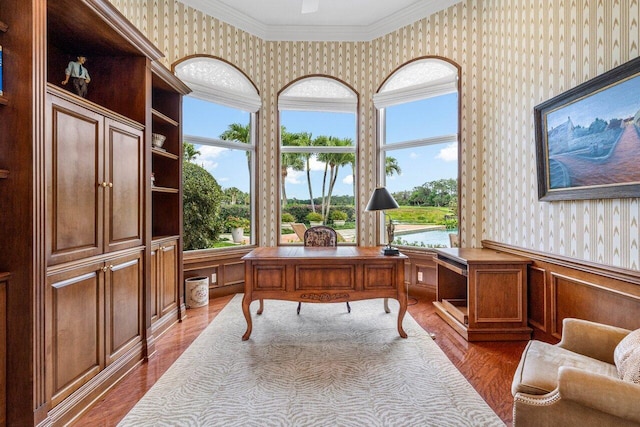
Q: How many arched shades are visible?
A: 3